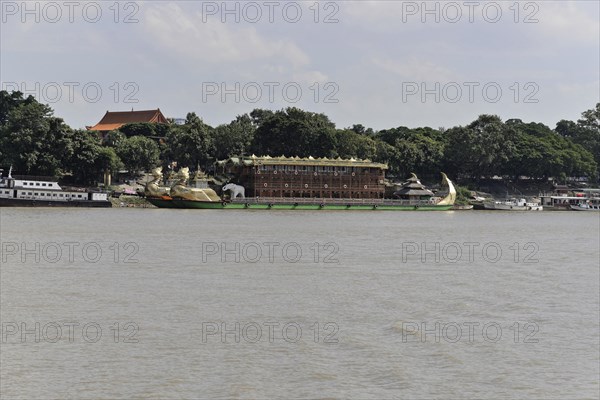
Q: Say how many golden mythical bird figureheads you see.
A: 2